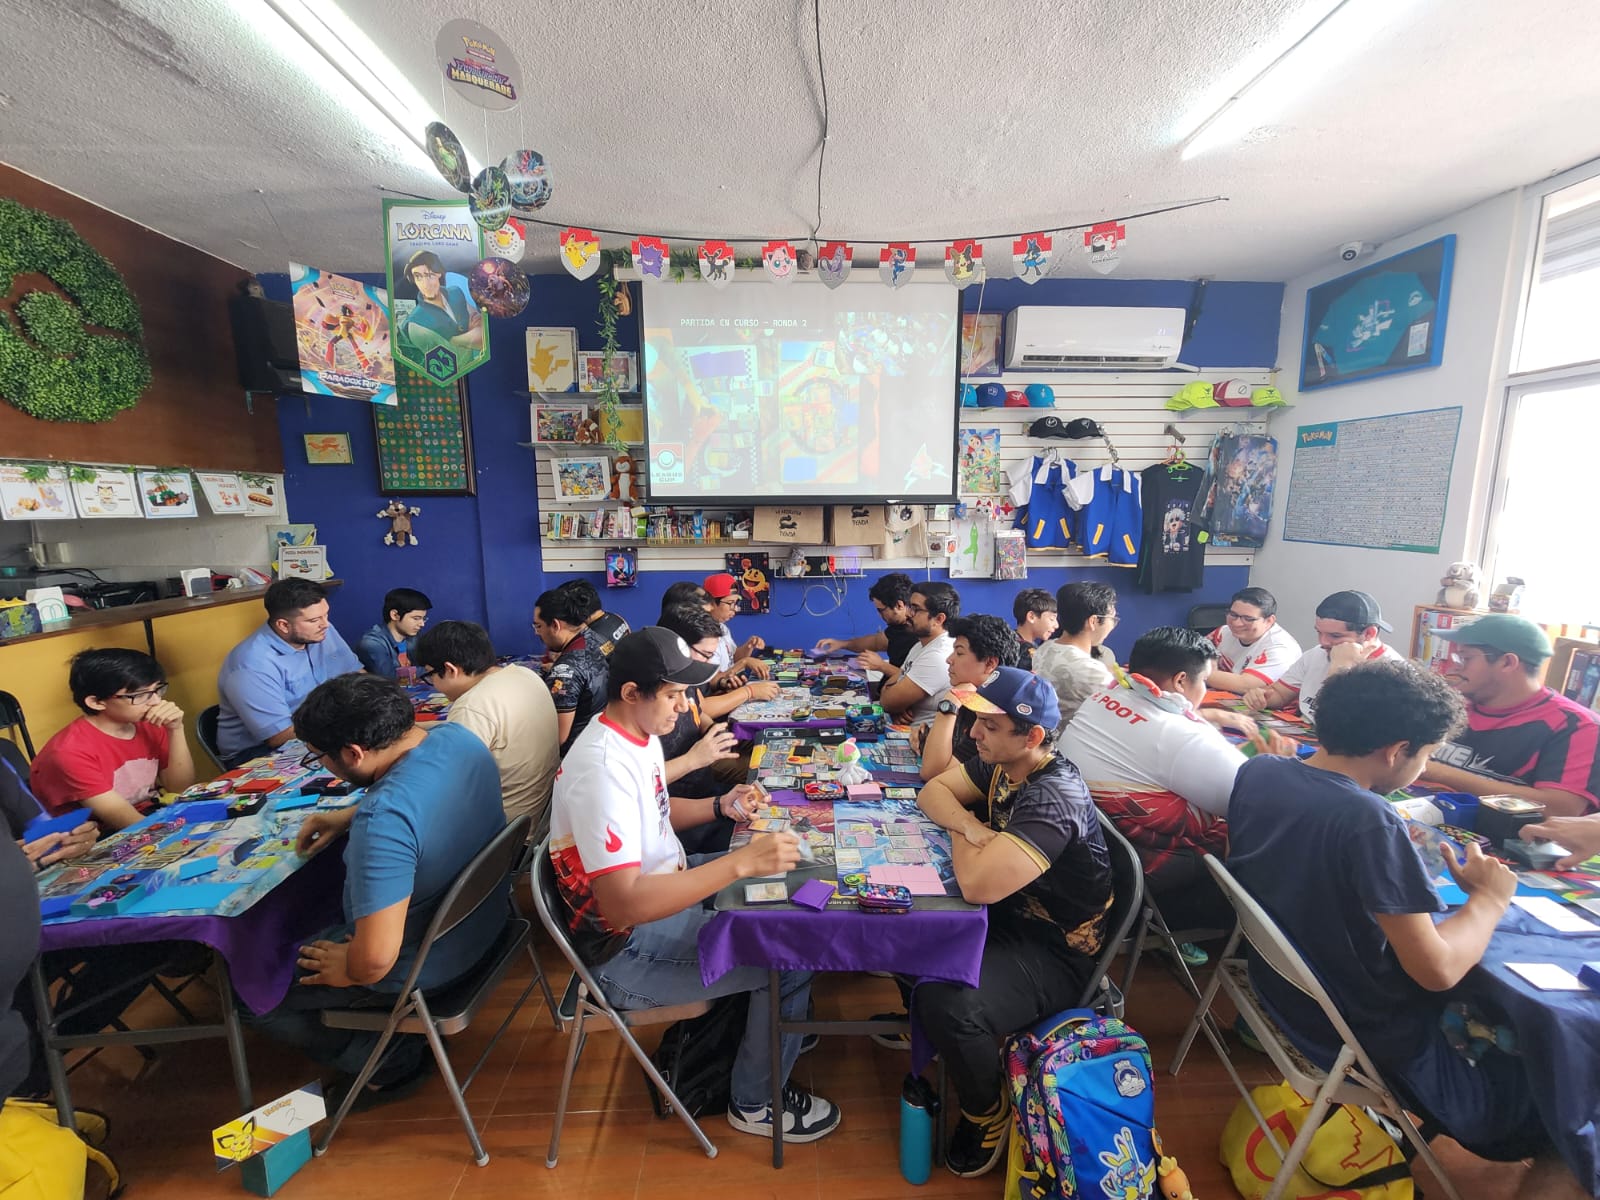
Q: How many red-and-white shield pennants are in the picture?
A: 10